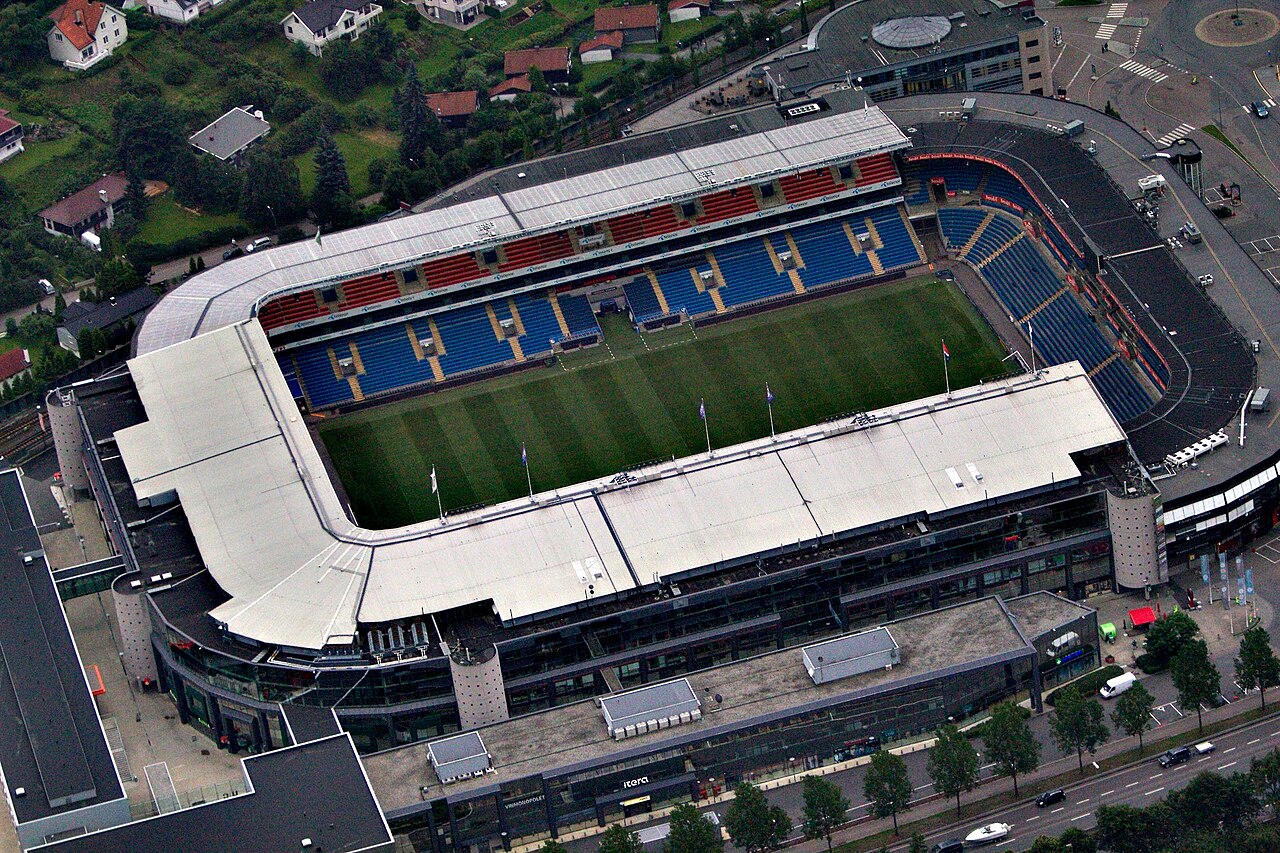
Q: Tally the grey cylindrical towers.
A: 4